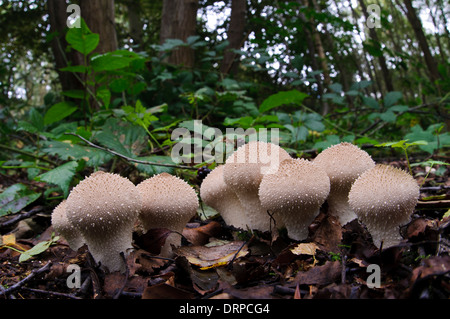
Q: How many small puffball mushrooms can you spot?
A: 8